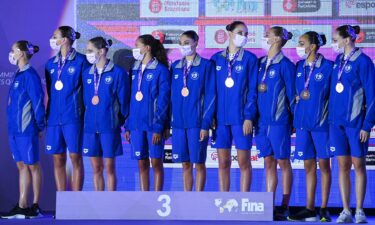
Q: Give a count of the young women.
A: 9